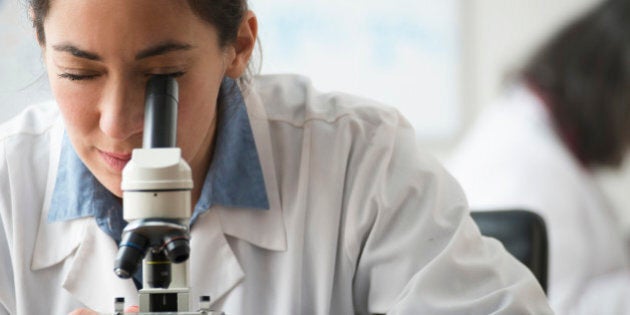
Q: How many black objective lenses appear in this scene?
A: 3